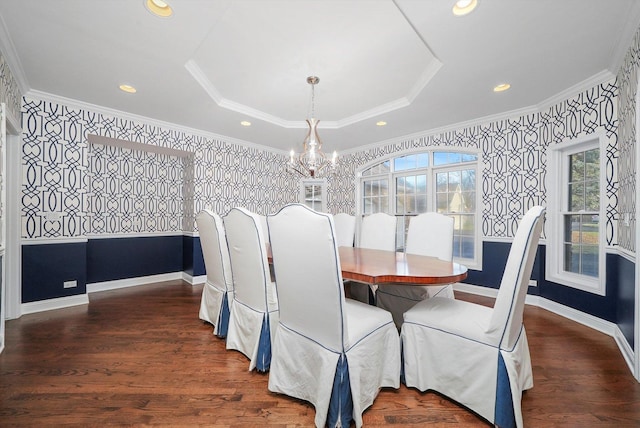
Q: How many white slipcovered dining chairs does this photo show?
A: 8